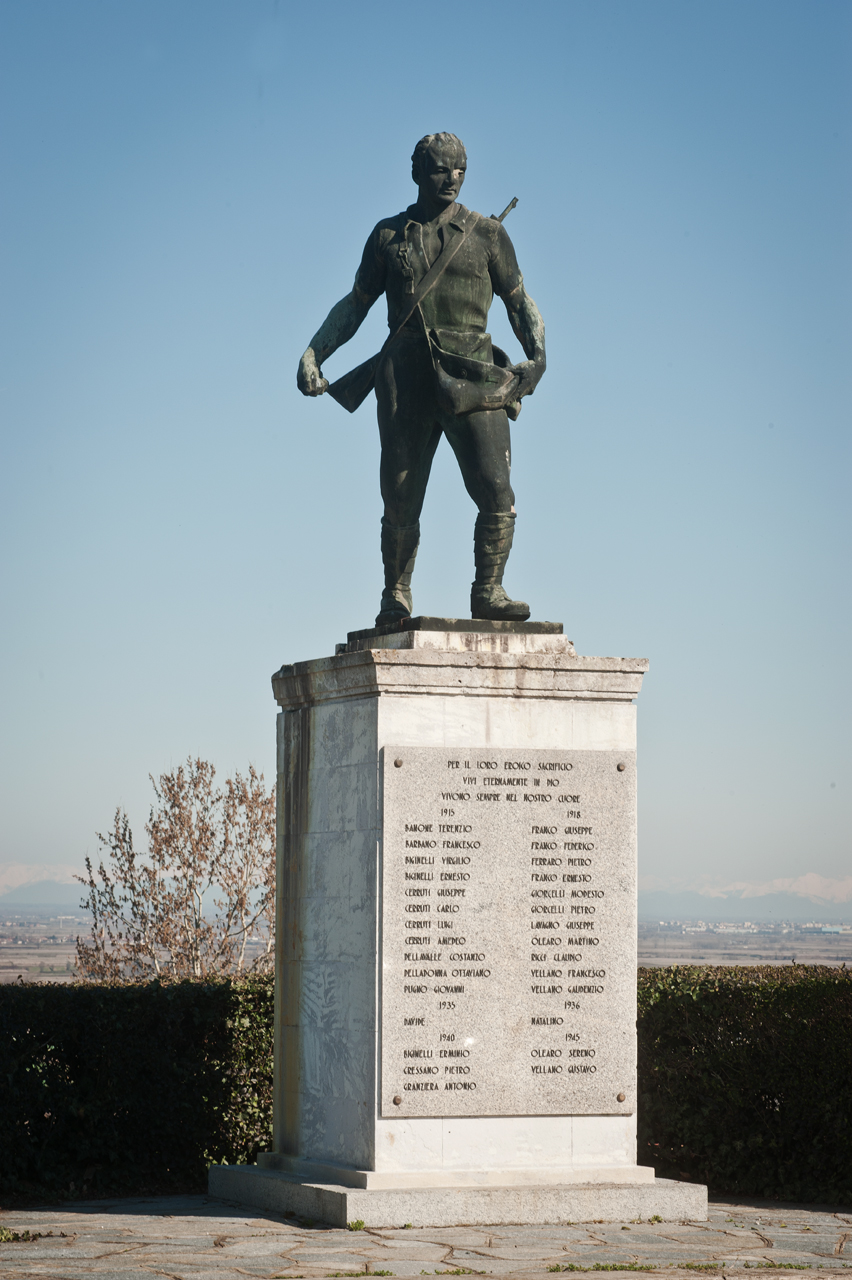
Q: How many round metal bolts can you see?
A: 4